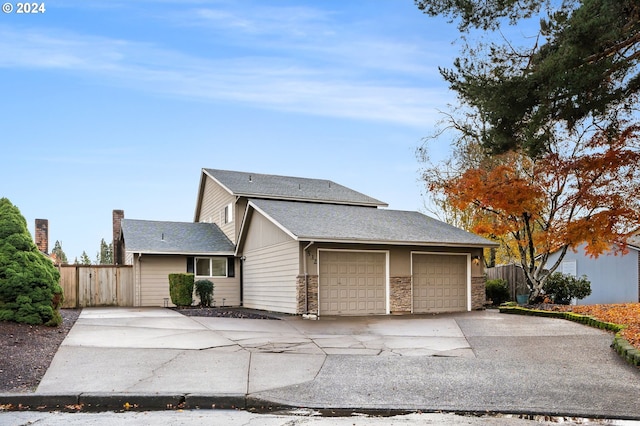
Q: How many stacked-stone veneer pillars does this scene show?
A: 3